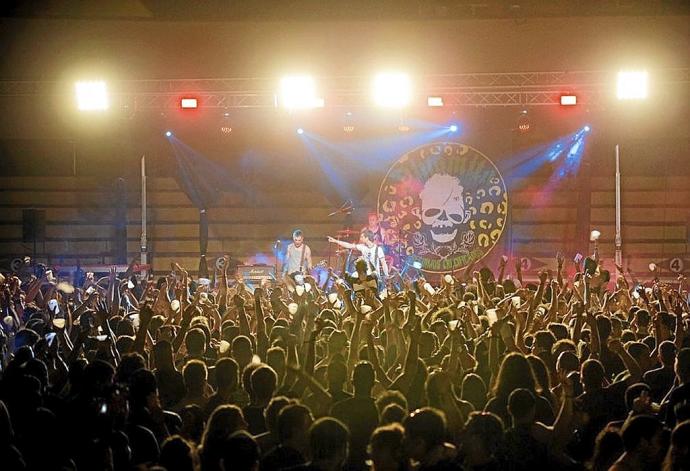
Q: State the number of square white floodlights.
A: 4